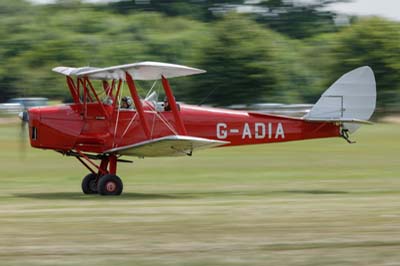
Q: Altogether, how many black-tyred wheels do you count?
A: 2